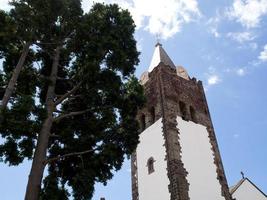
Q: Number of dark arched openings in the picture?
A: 5